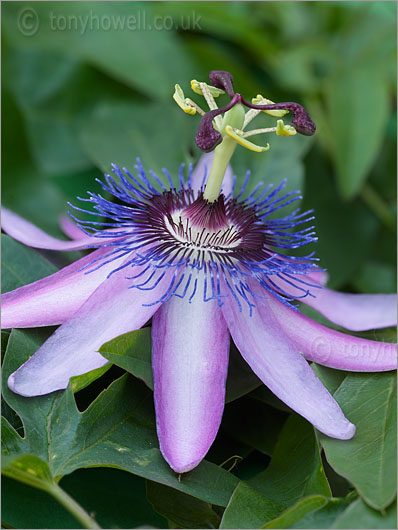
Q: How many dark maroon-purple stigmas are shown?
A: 3